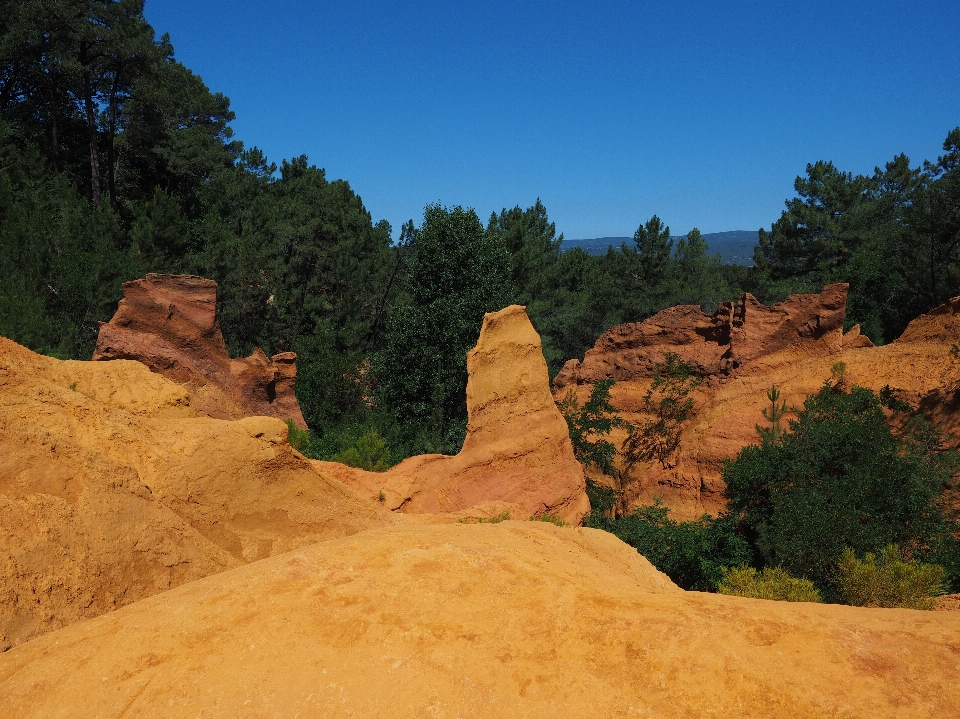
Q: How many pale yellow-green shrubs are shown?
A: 2